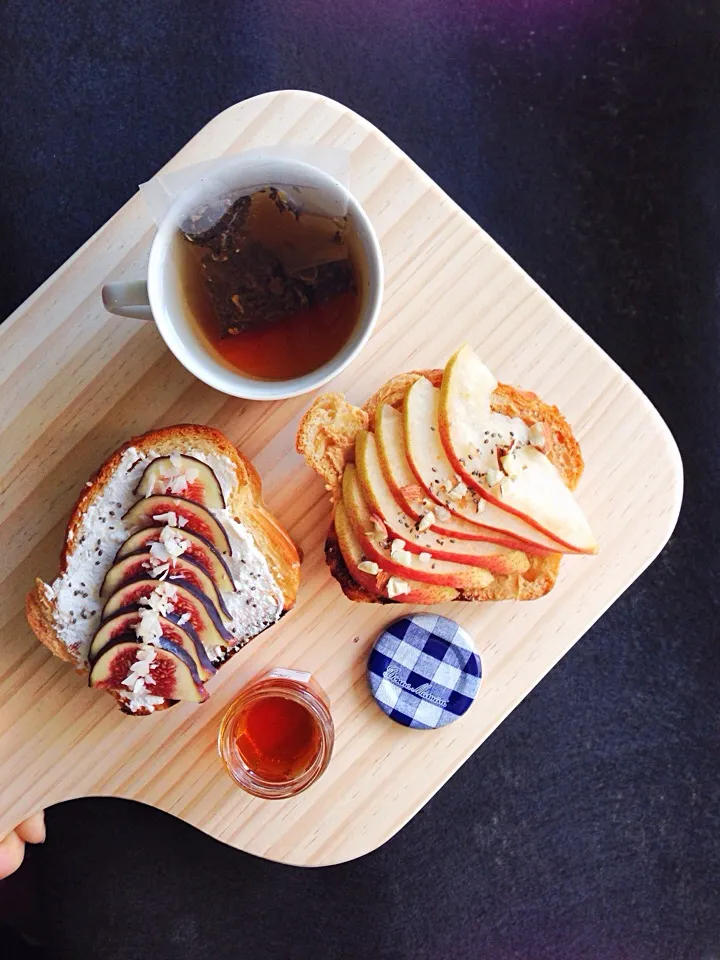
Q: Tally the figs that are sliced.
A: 7